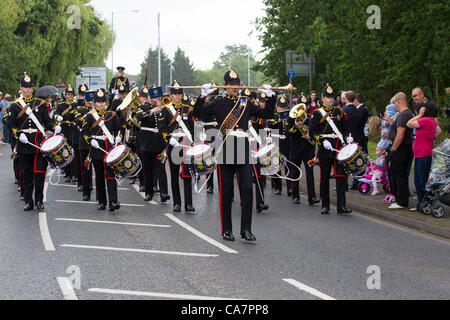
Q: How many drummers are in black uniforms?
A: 5